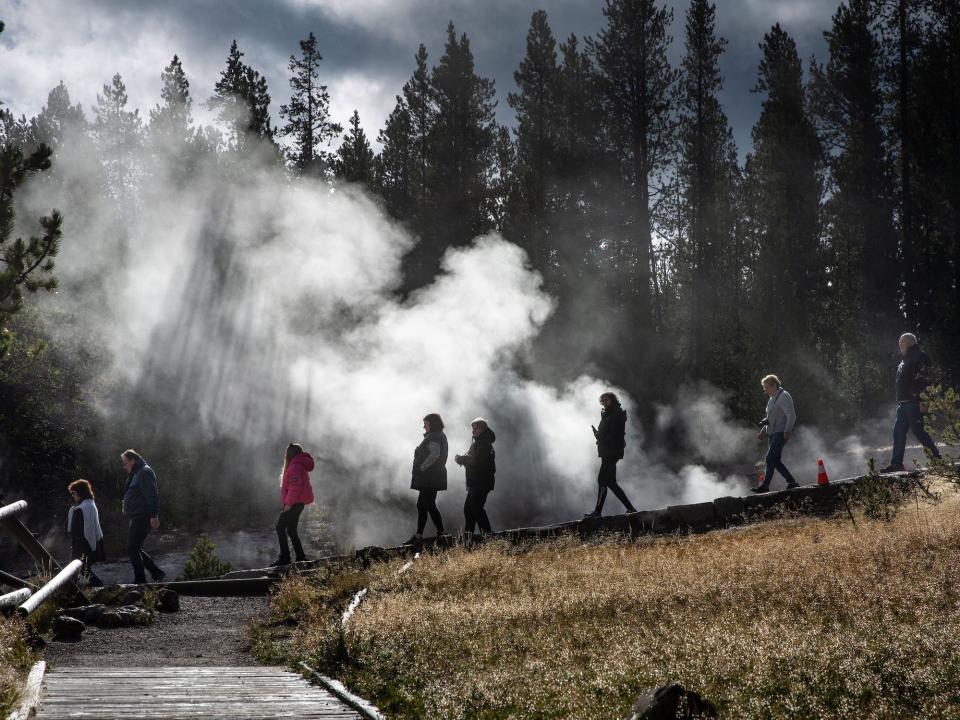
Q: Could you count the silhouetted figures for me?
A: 8